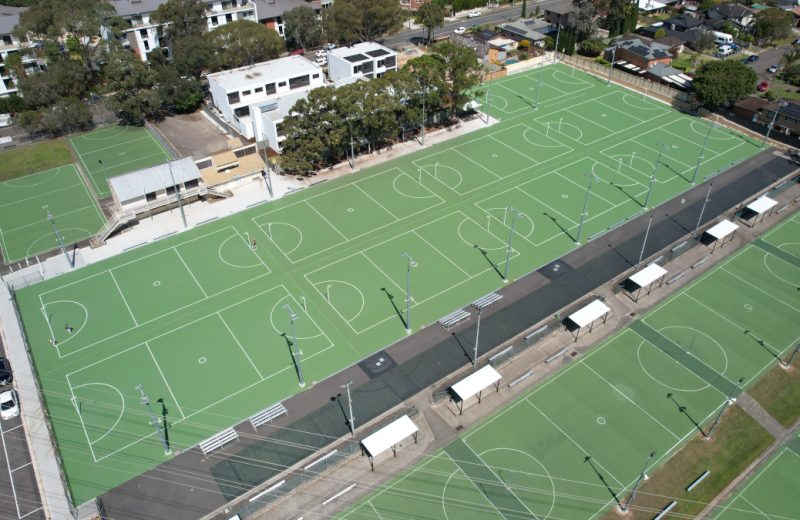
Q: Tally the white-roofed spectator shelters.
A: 6